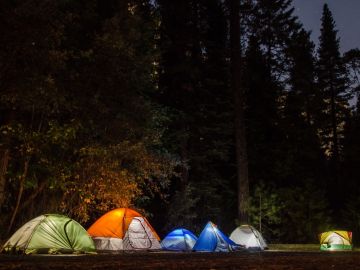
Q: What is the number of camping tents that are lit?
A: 6